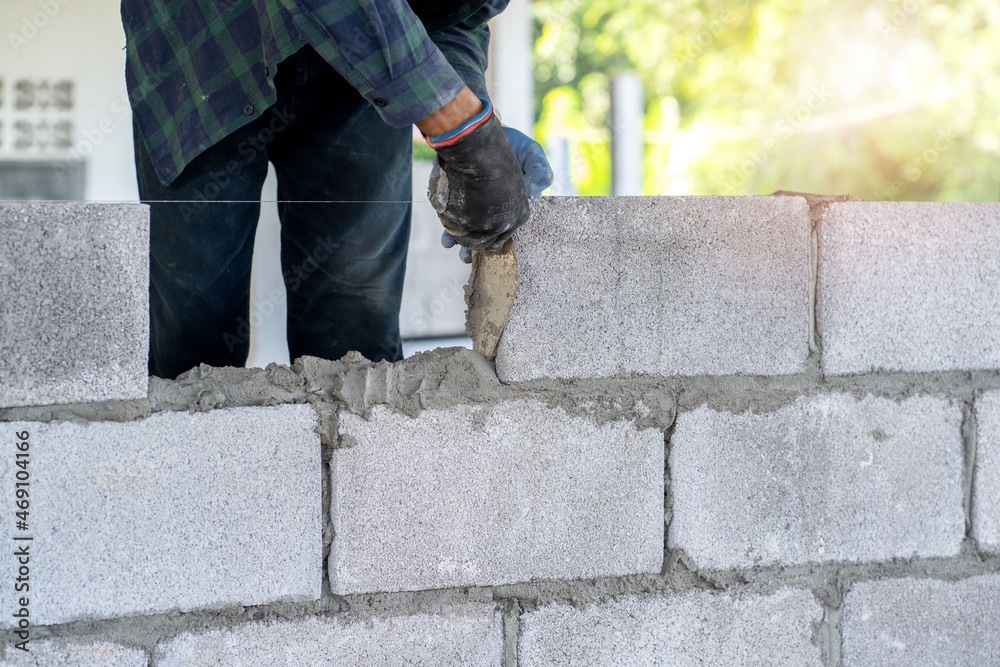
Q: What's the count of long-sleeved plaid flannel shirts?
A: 1